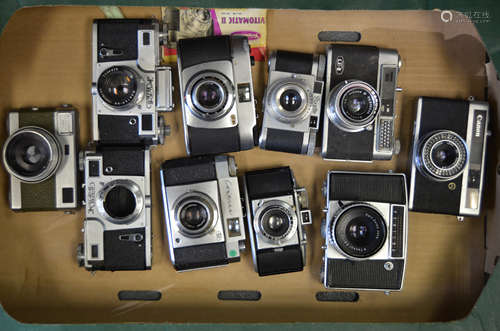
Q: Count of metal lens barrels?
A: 9